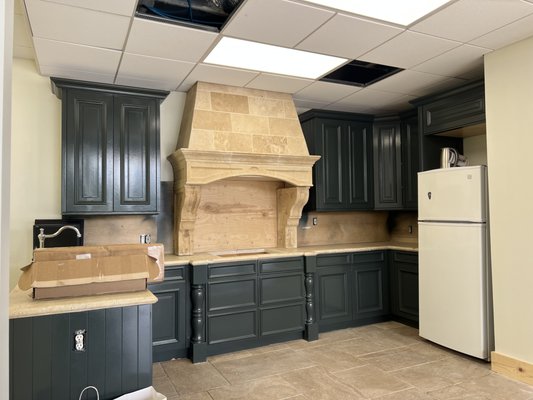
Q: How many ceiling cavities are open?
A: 2